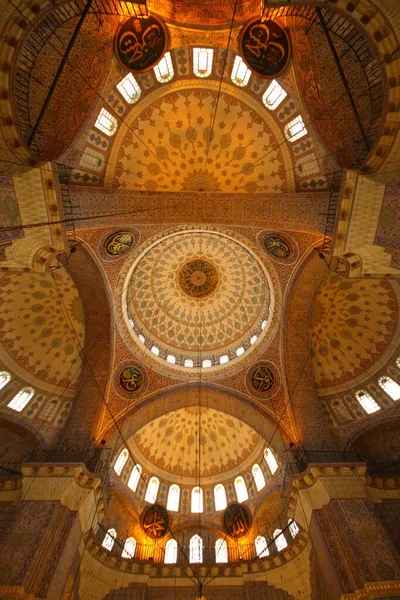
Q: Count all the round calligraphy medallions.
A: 8